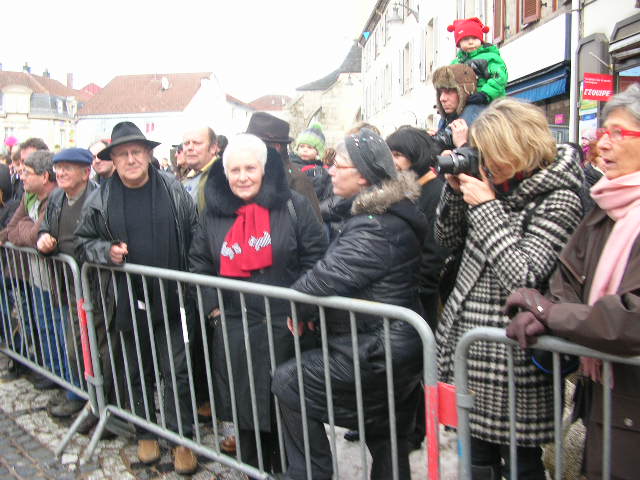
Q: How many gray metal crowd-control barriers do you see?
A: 3